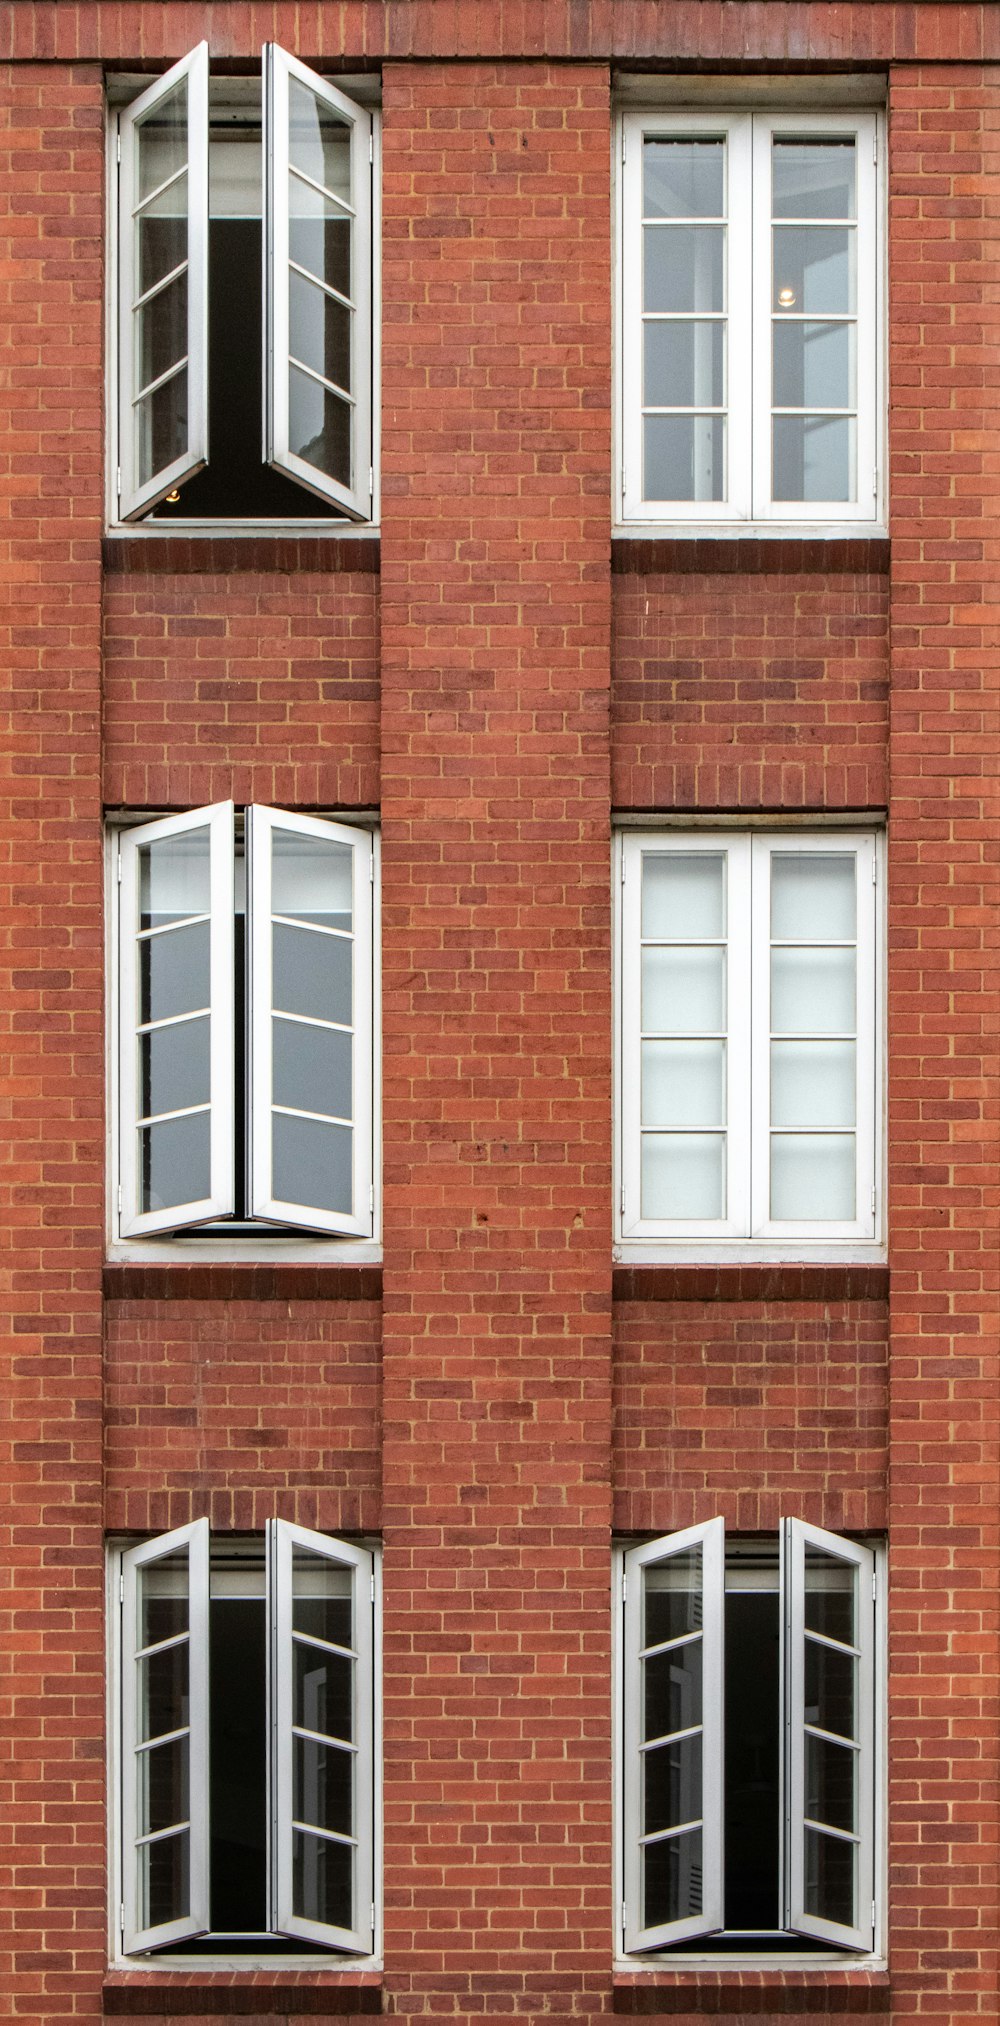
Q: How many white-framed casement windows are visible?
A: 6